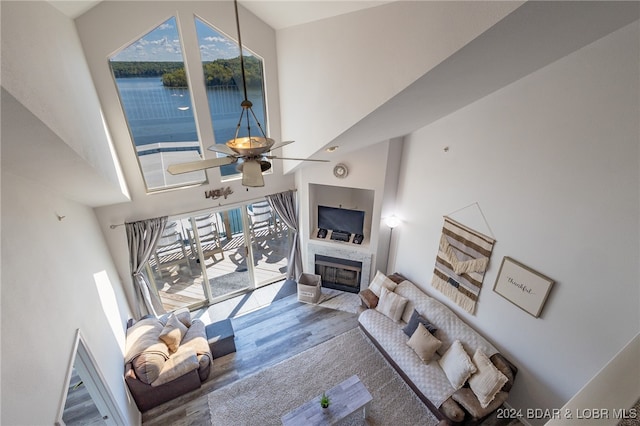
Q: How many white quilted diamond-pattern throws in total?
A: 1